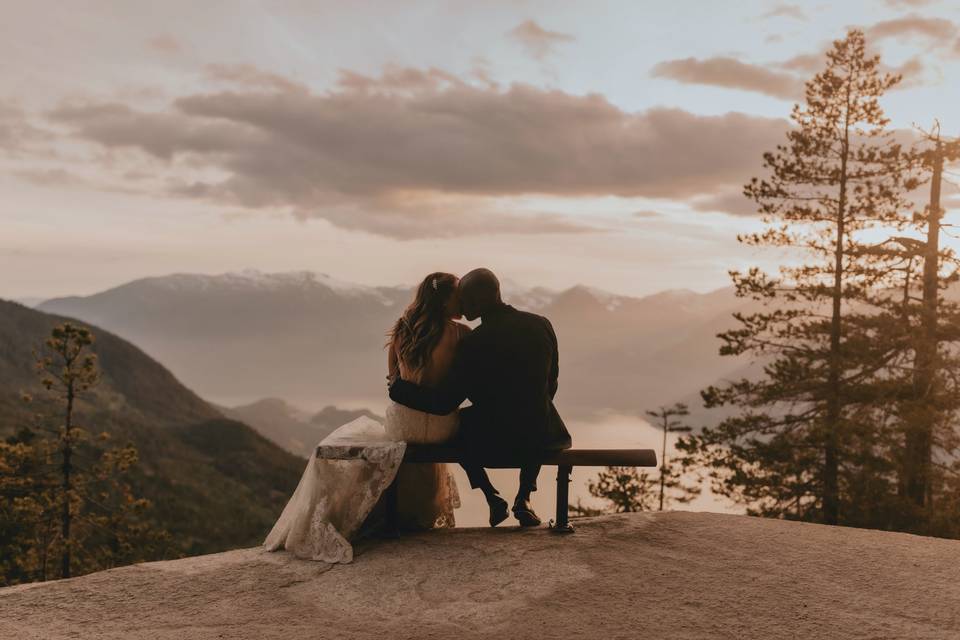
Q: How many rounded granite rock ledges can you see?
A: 1